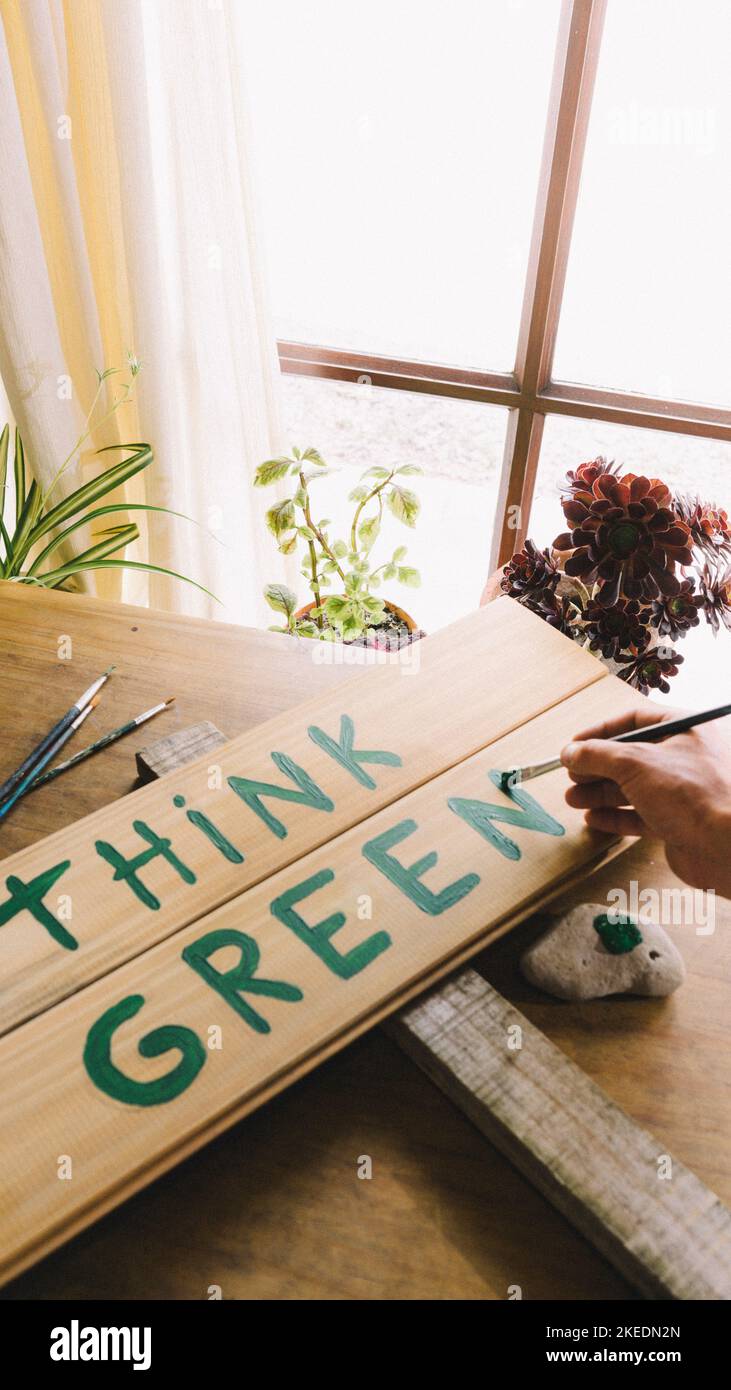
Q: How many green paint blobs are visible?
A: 1